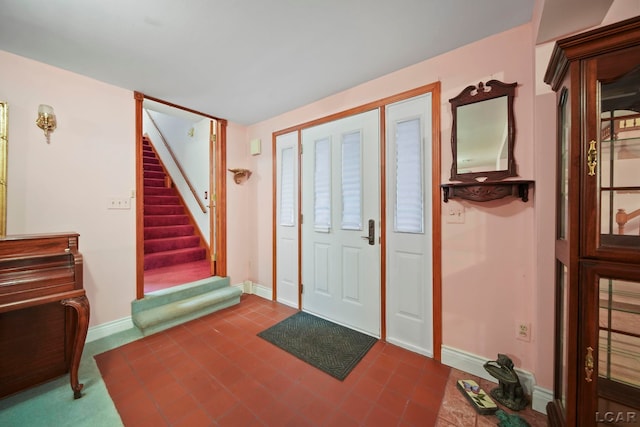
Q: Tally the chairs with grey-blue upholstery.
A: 0